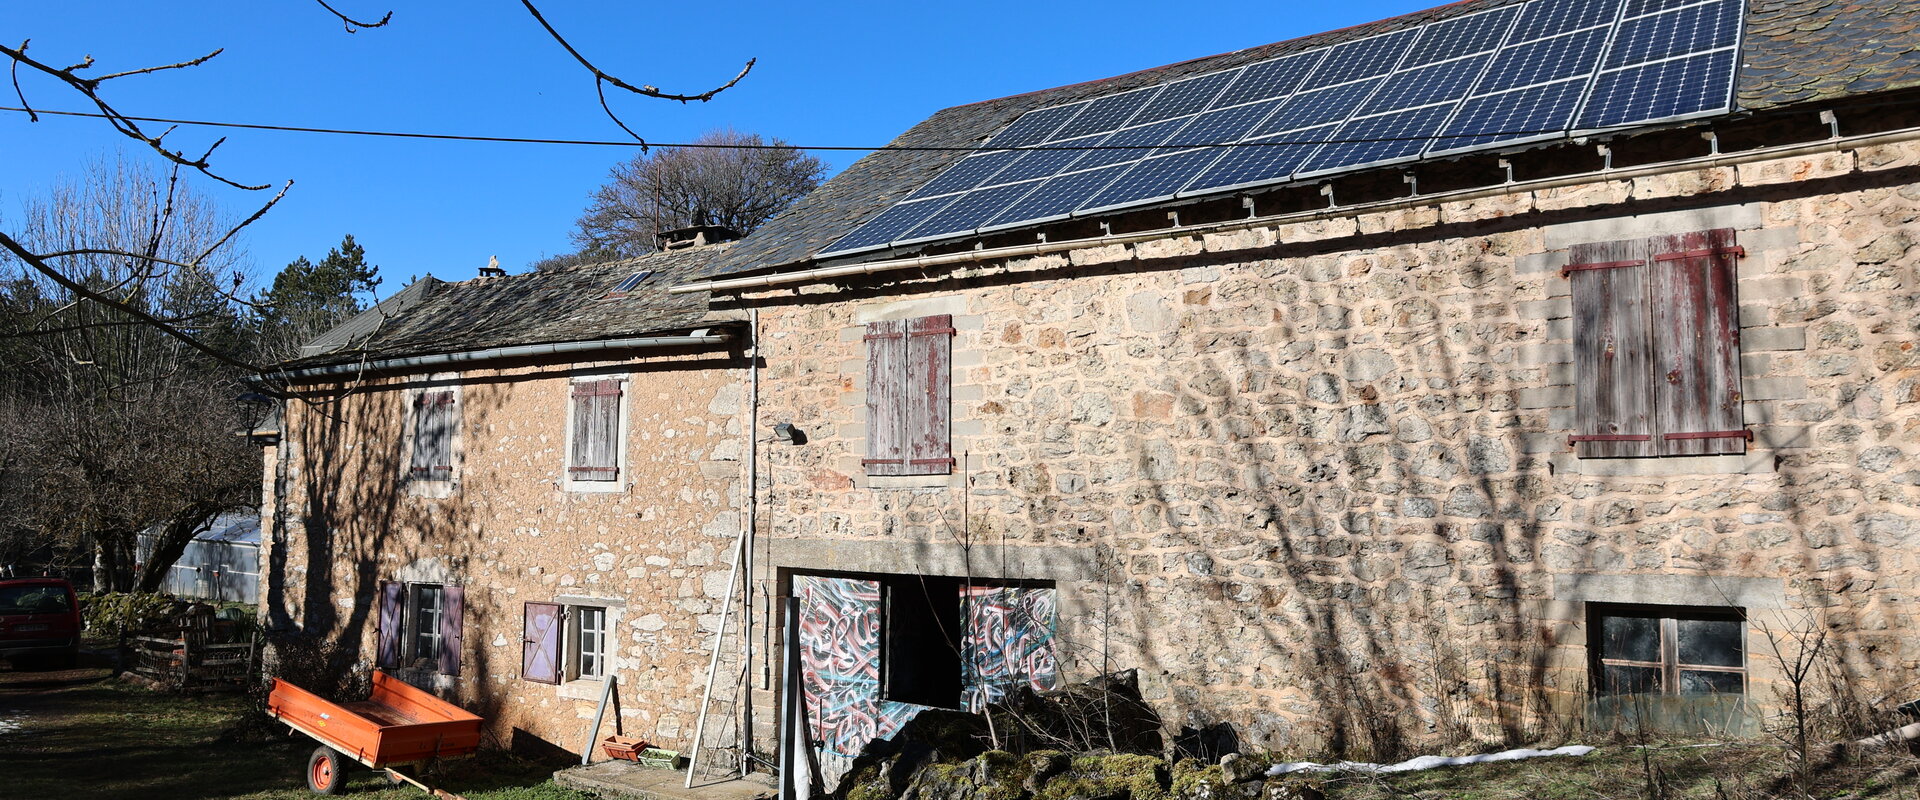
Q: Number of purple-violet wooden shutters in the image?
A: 3